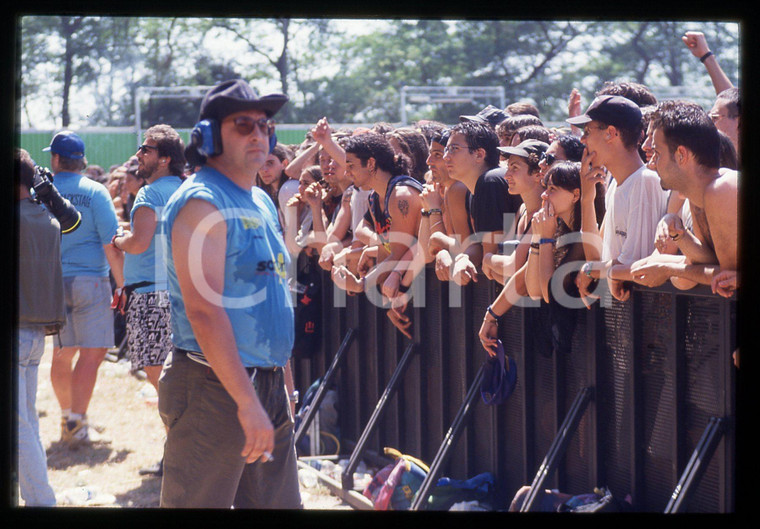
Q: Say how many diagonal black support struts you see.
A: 5